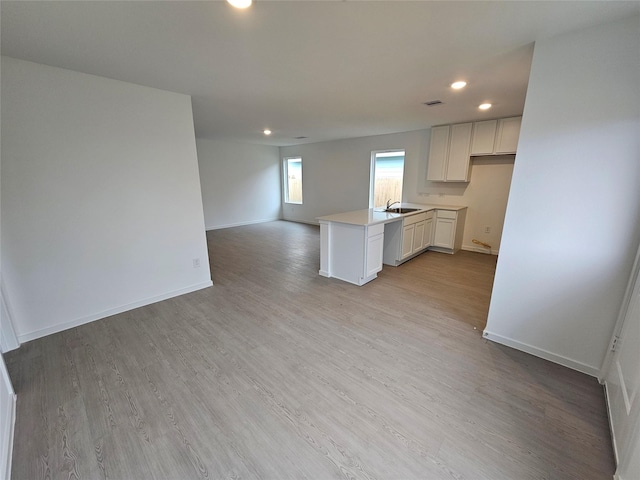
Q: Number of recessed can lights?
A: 4